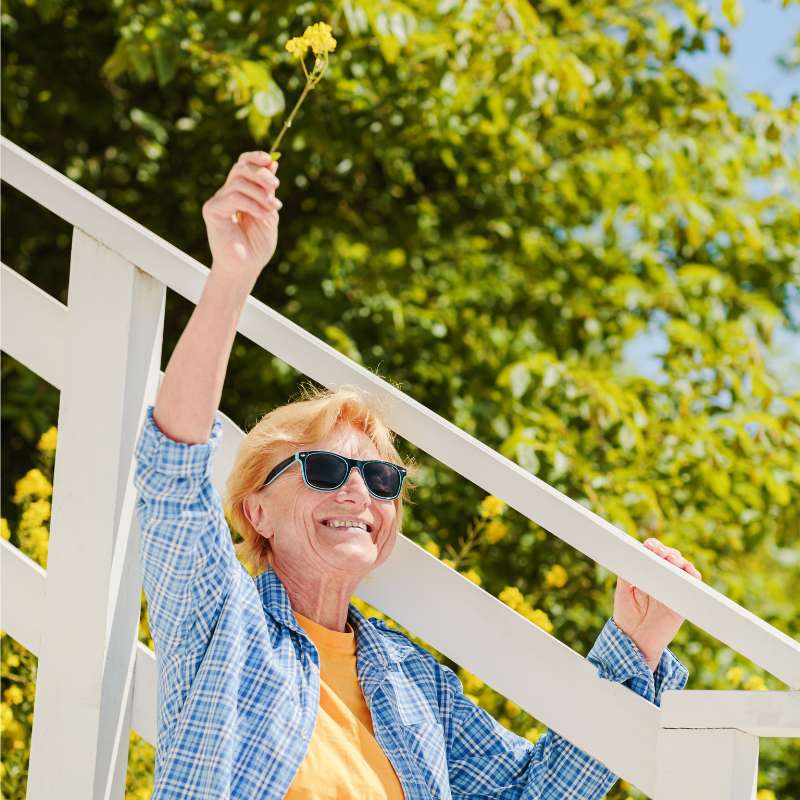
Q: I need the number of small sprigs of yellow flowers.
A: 1